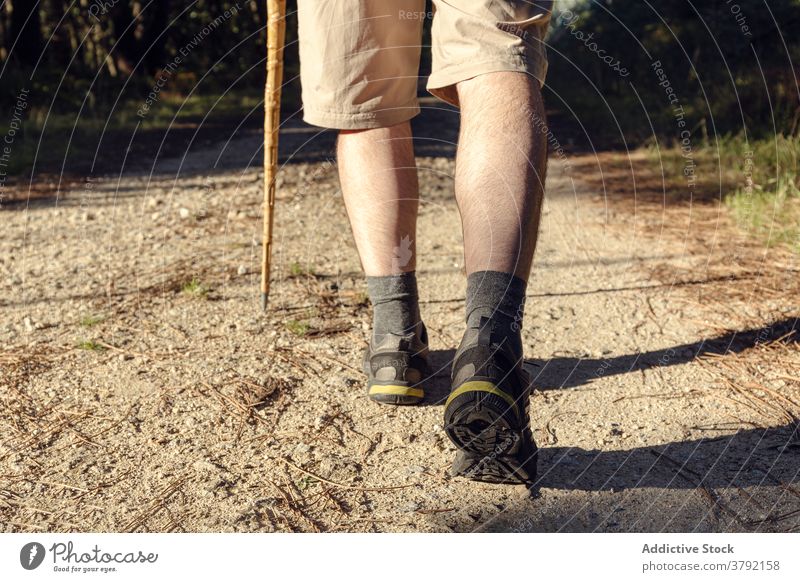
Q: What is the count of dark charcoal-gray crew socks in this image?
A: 2